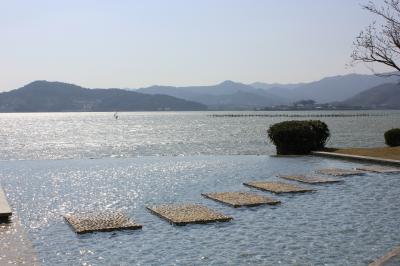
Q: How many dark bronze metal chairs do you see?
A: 0